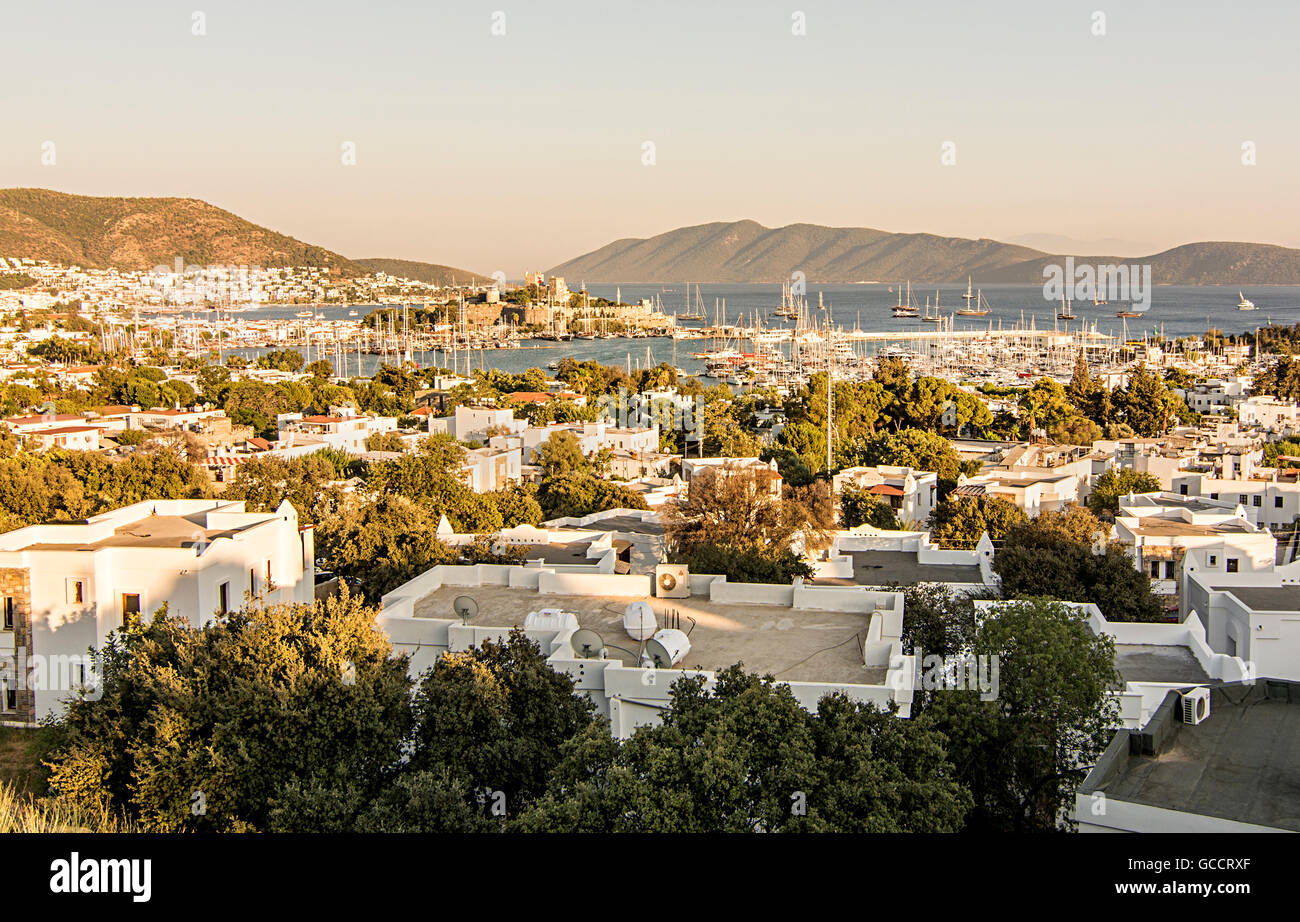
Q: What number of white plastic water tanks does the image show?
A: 3